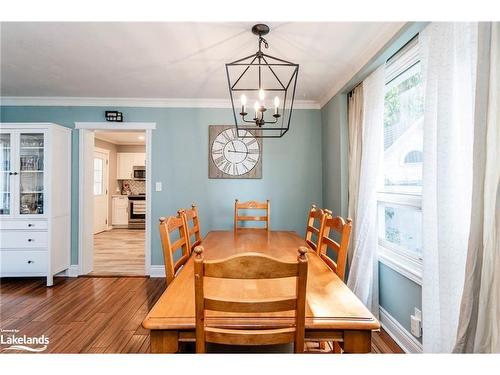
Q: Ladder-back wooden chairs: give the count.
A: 6